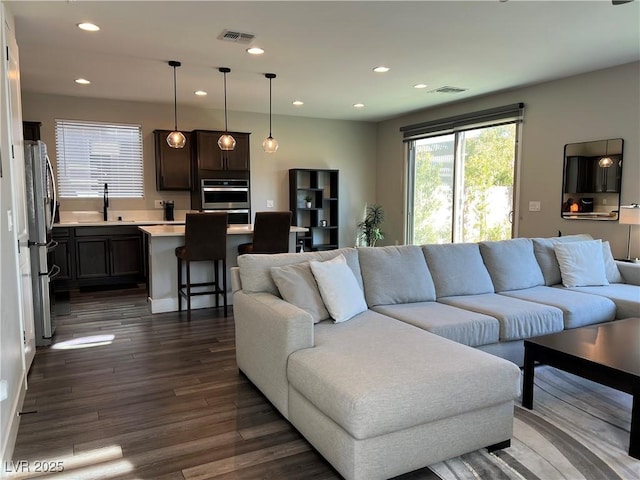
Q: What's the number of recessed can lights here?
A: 8